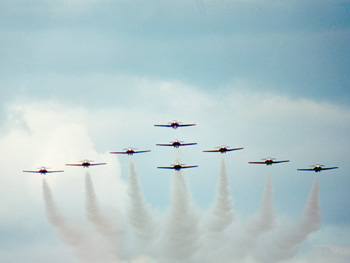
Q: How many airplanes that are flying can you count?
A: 9